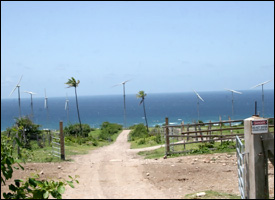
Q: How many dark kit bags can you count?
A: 0